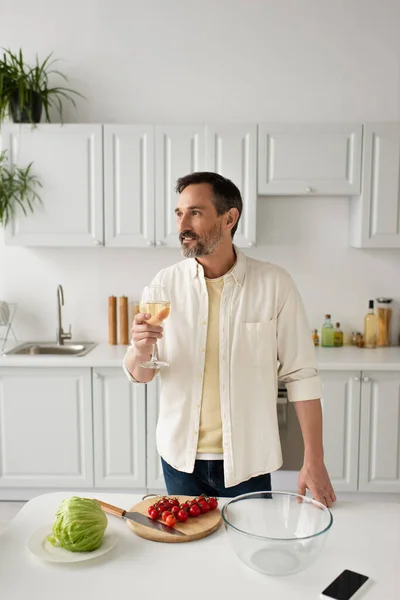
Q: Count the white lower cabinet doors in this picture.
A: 5